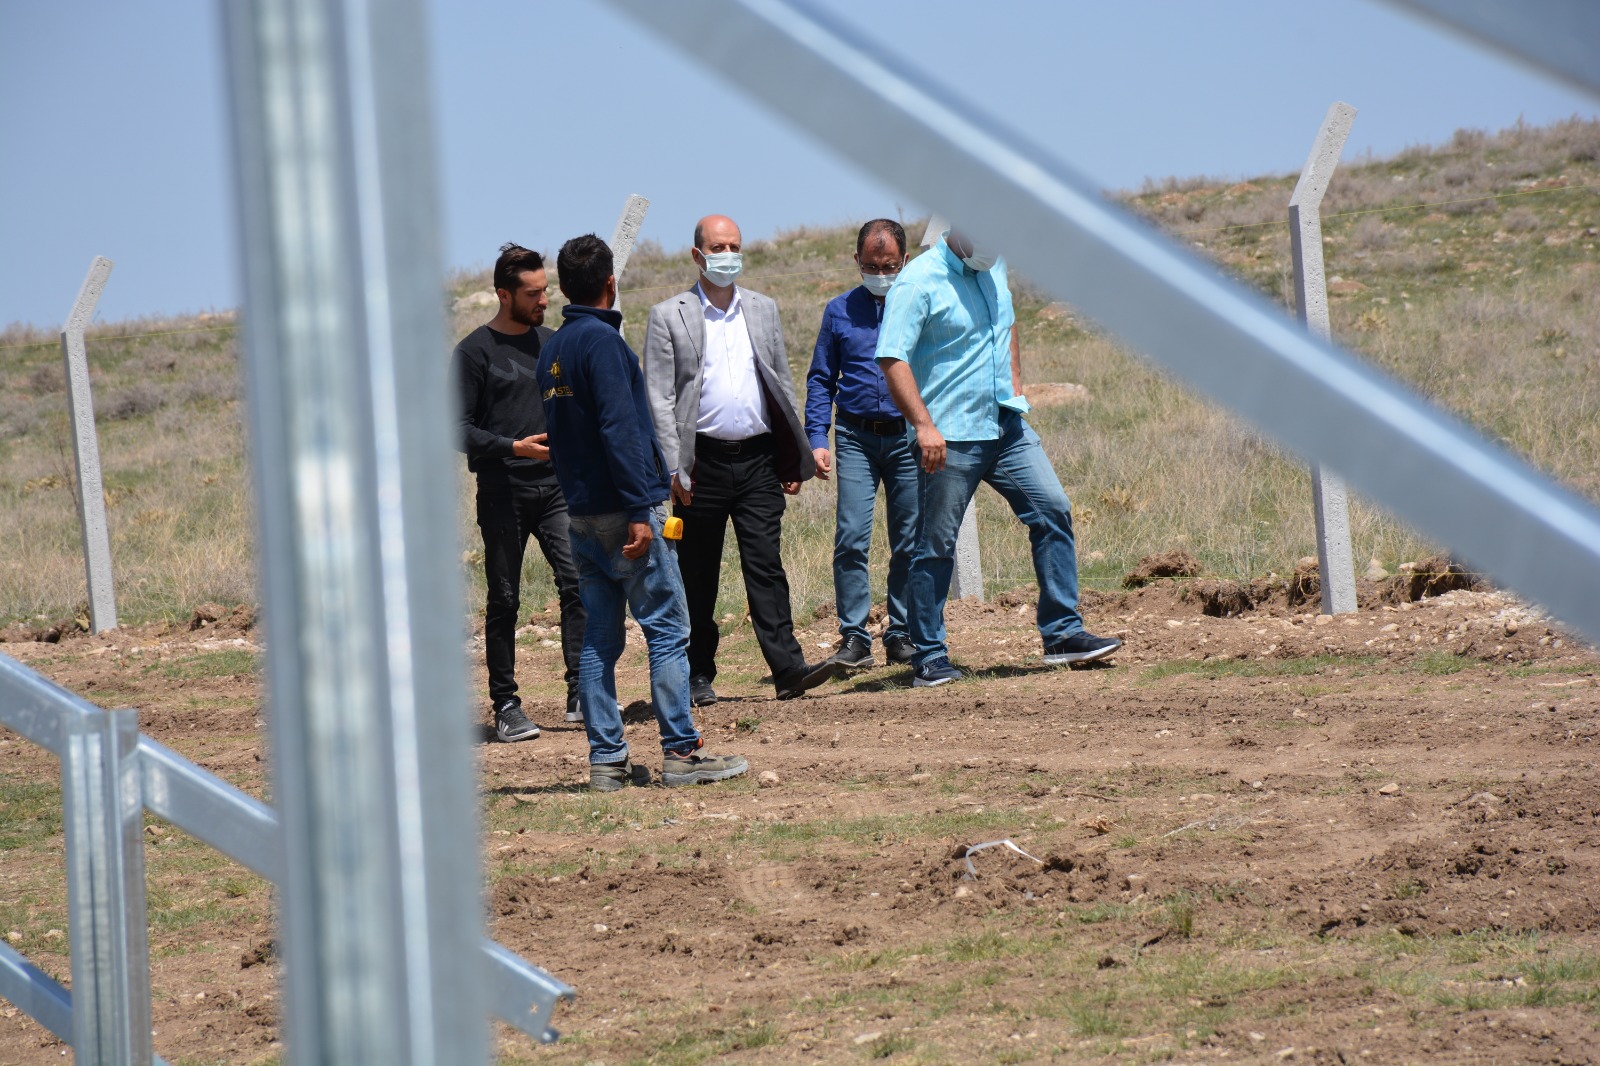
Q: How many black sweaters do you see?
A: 1